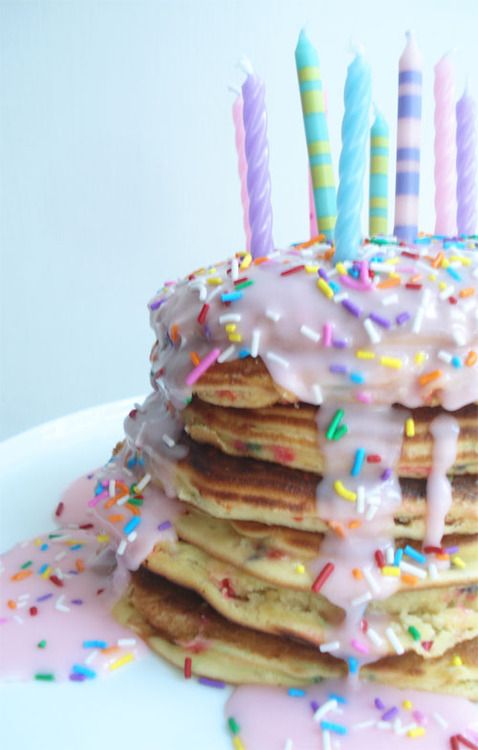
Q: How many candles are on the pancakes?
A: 9